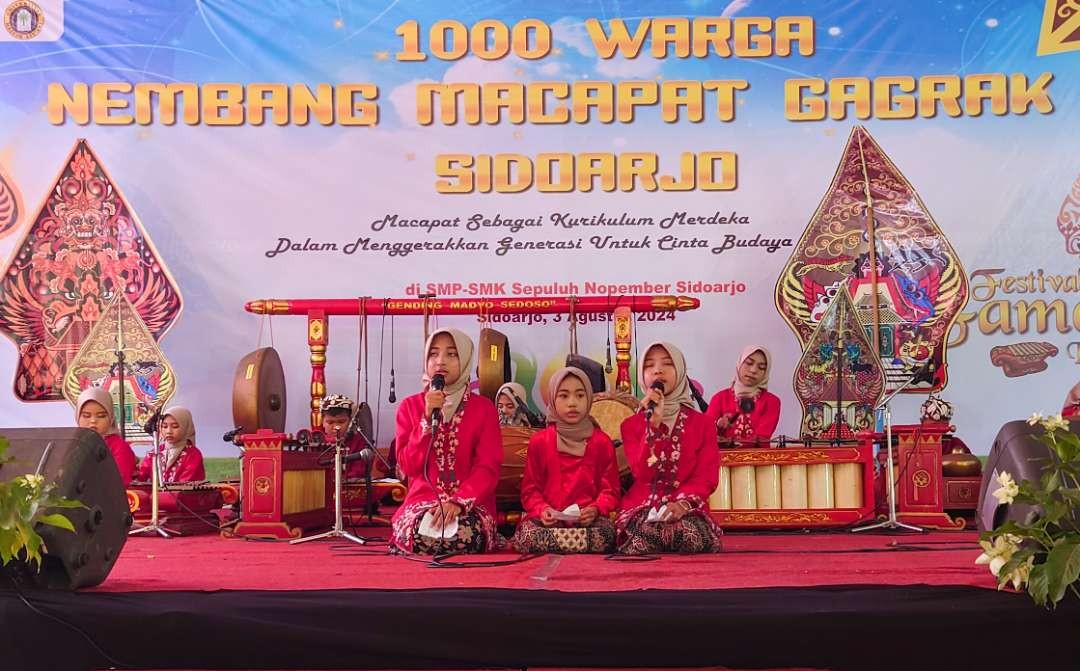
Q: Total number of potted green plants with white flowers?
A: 2